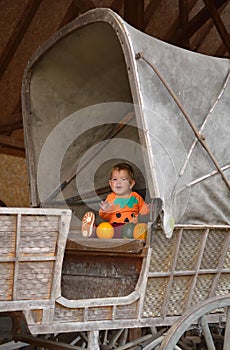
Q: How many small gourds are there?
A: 3